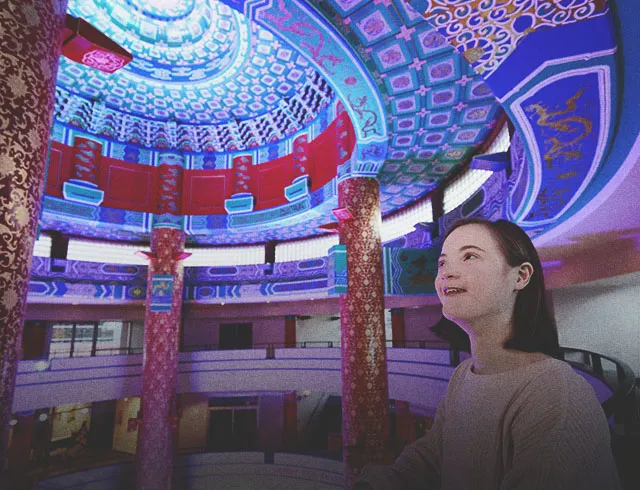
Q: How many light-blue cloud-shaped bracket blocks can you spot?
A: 3